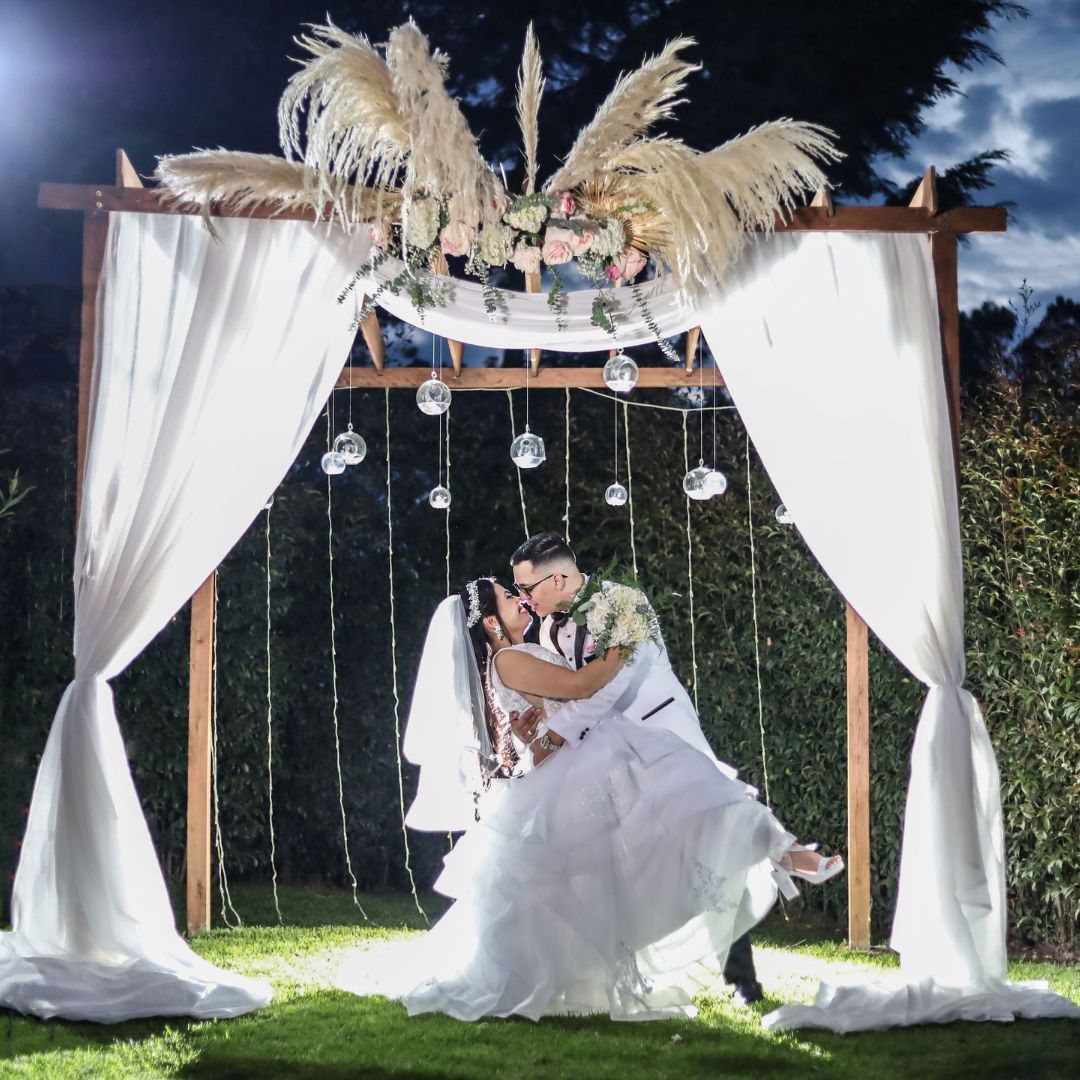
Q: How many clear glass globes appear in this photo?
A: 11